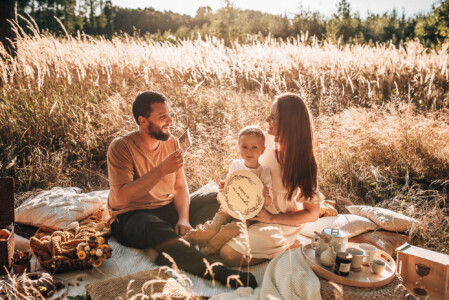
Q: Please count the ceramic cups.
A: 3